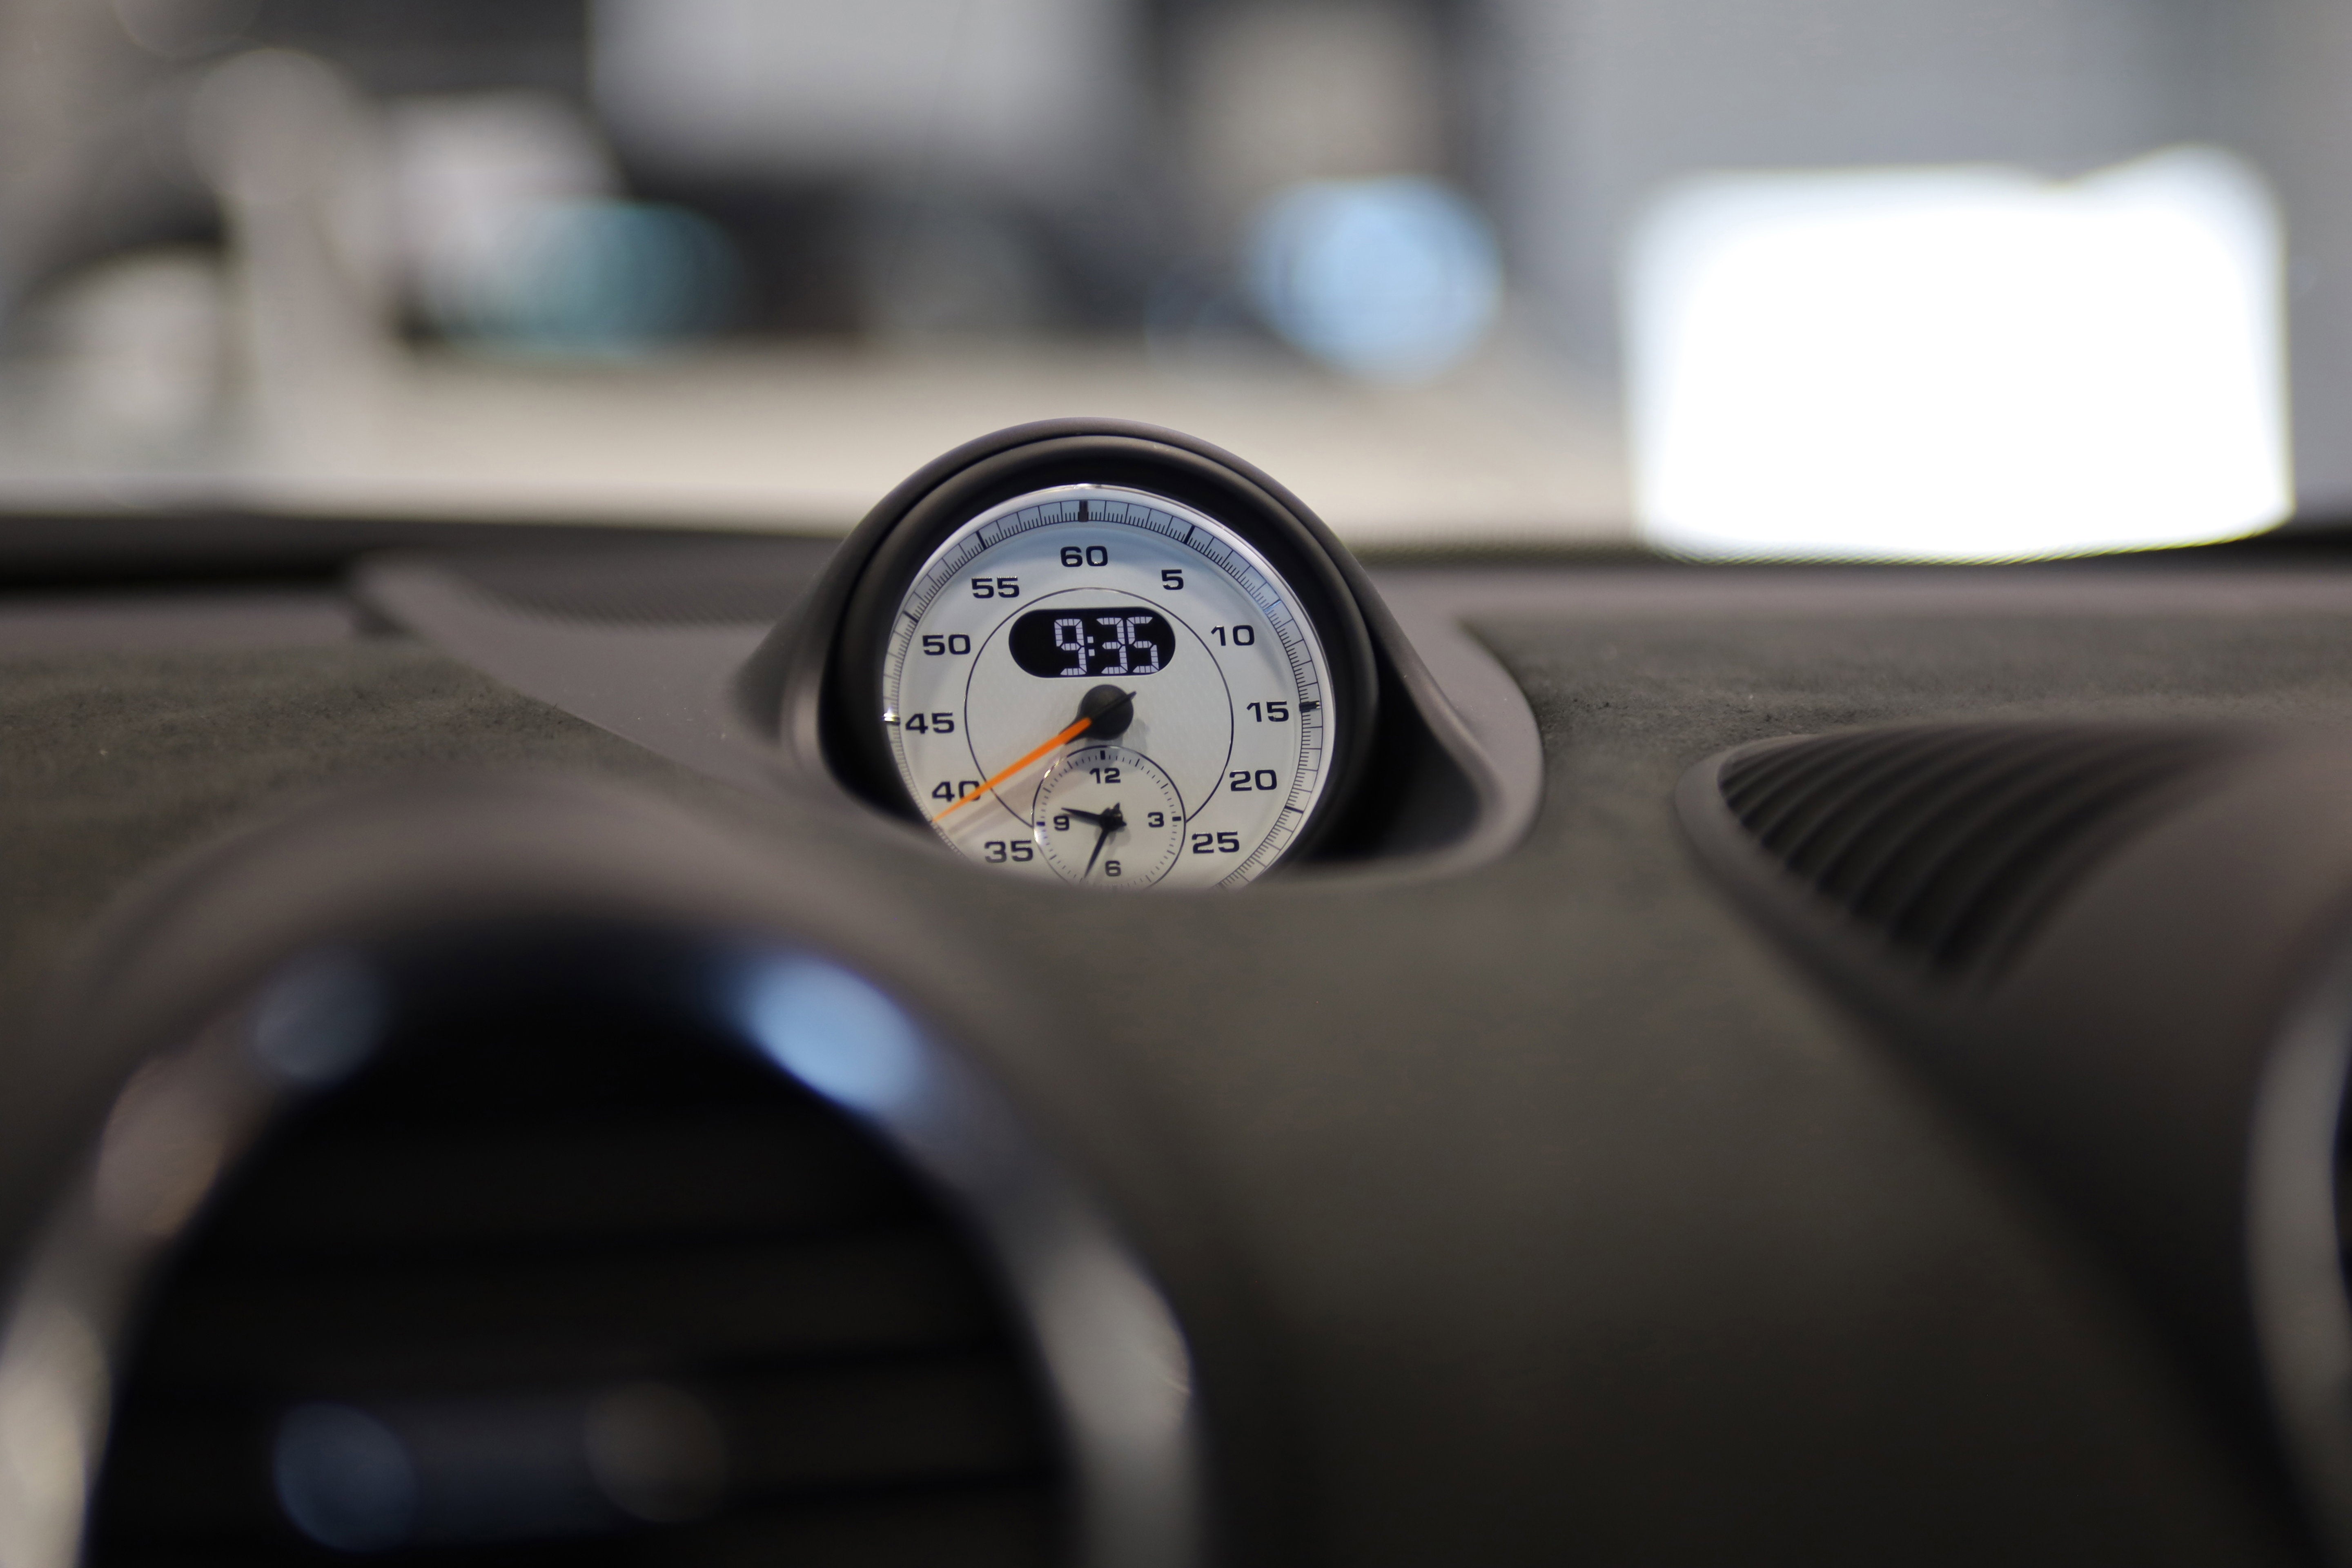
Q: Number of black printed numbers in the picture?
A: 15